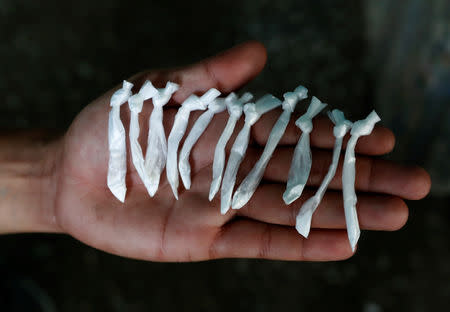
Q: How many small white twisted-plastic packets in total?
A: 11